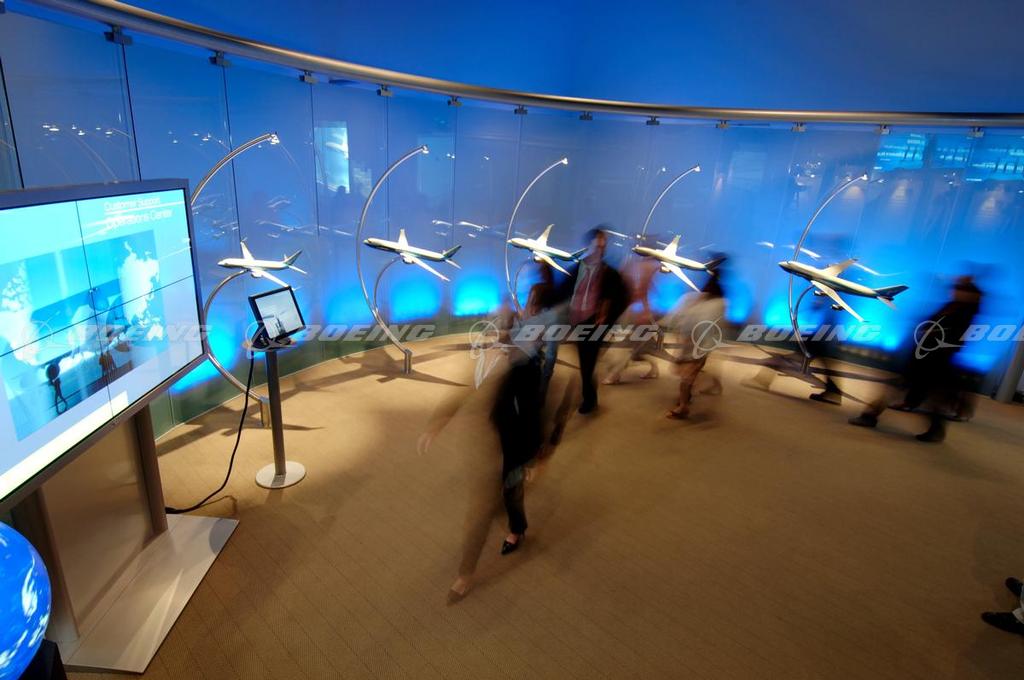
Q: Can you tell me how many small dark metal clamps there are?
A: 12